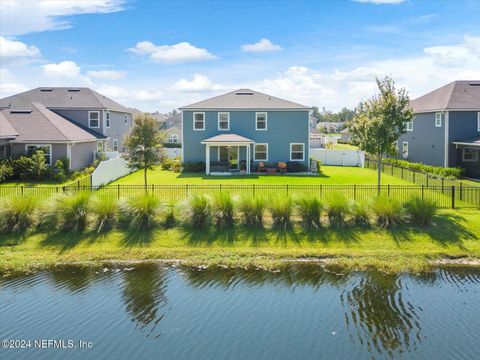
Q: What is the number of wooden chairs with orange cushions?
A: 2